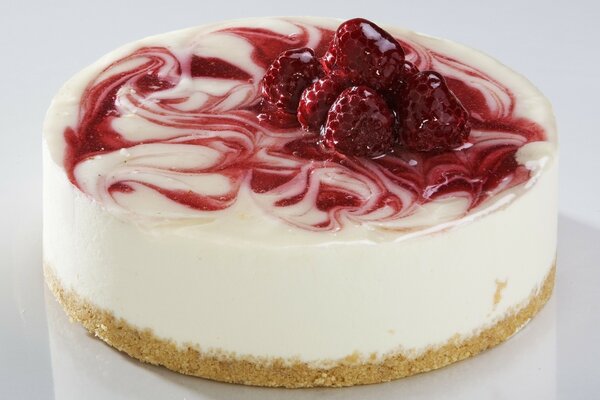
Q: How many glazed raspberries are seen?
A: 6